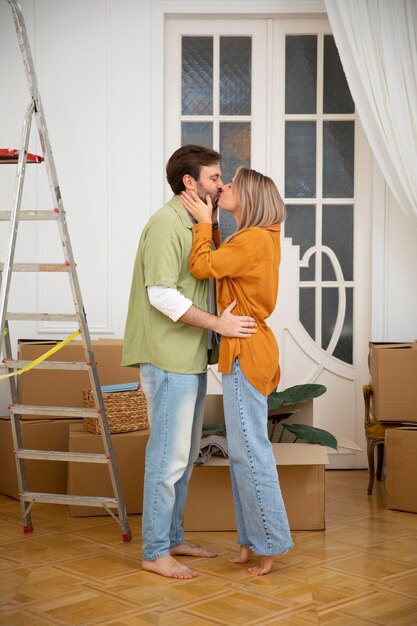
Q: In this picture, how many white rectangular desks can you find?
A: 0